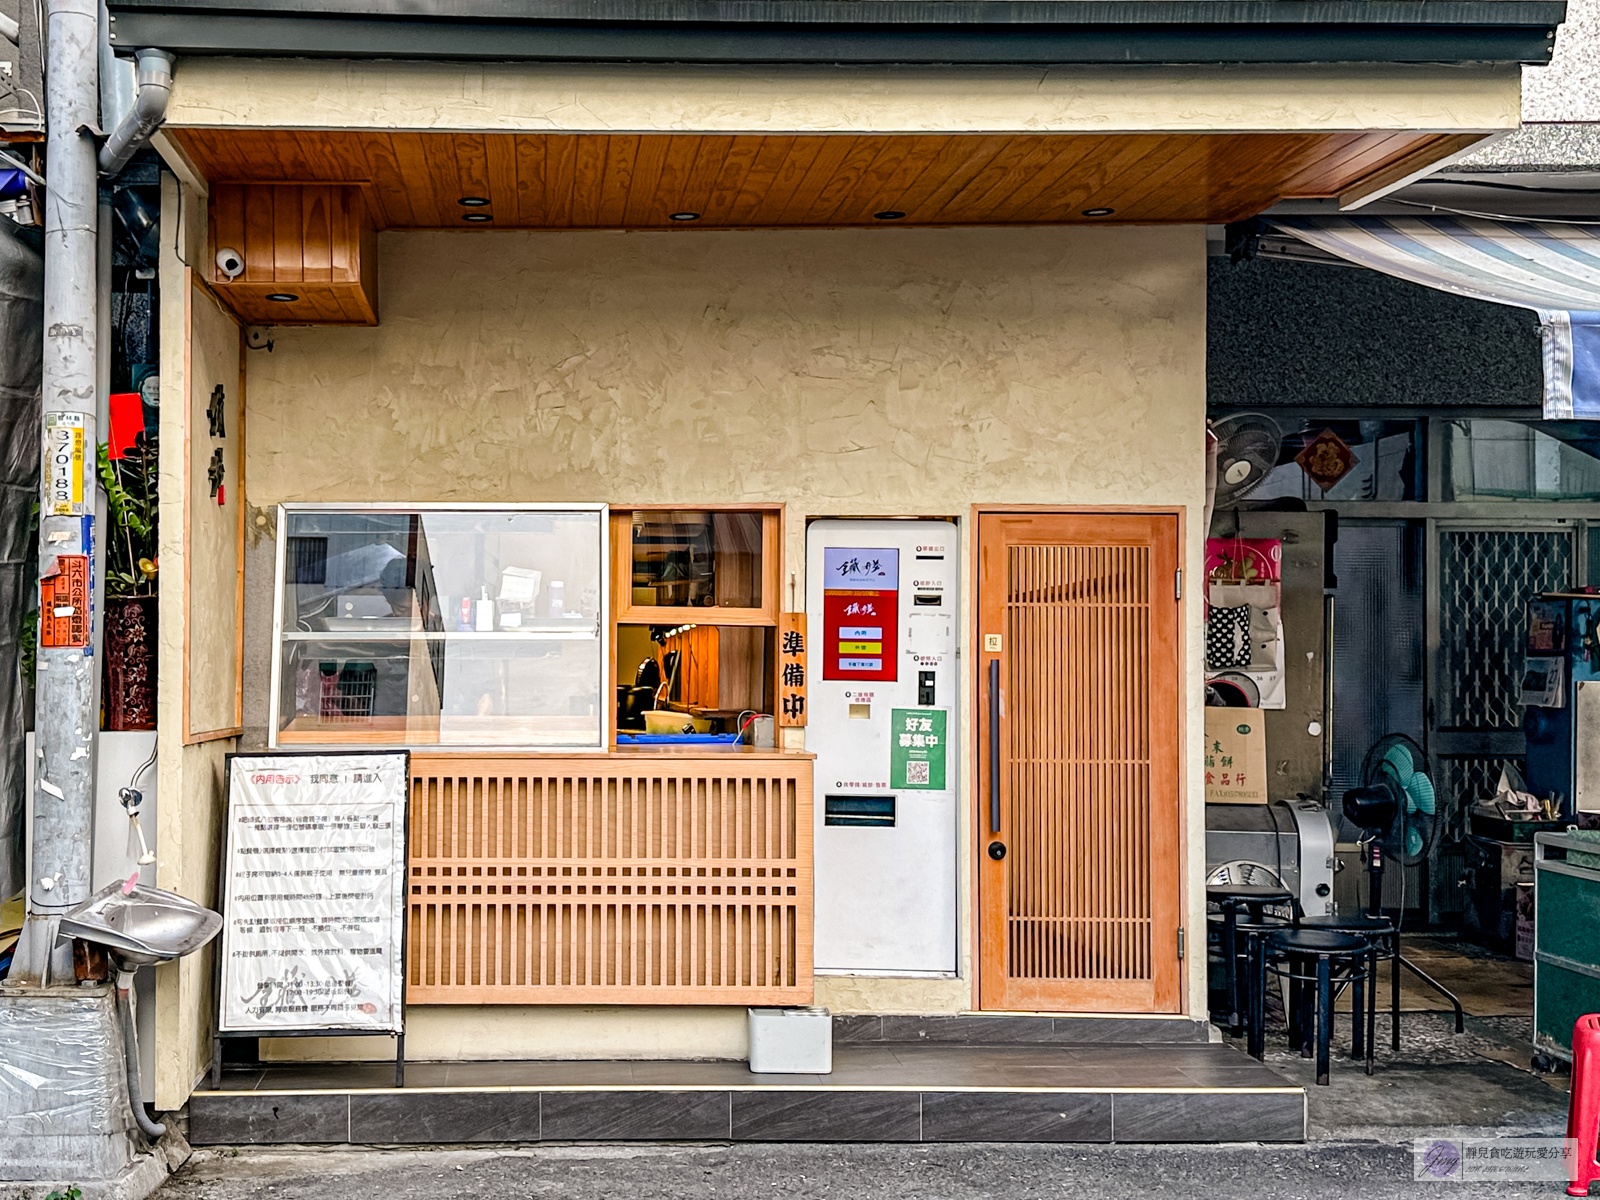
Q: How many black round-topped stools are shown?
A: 4